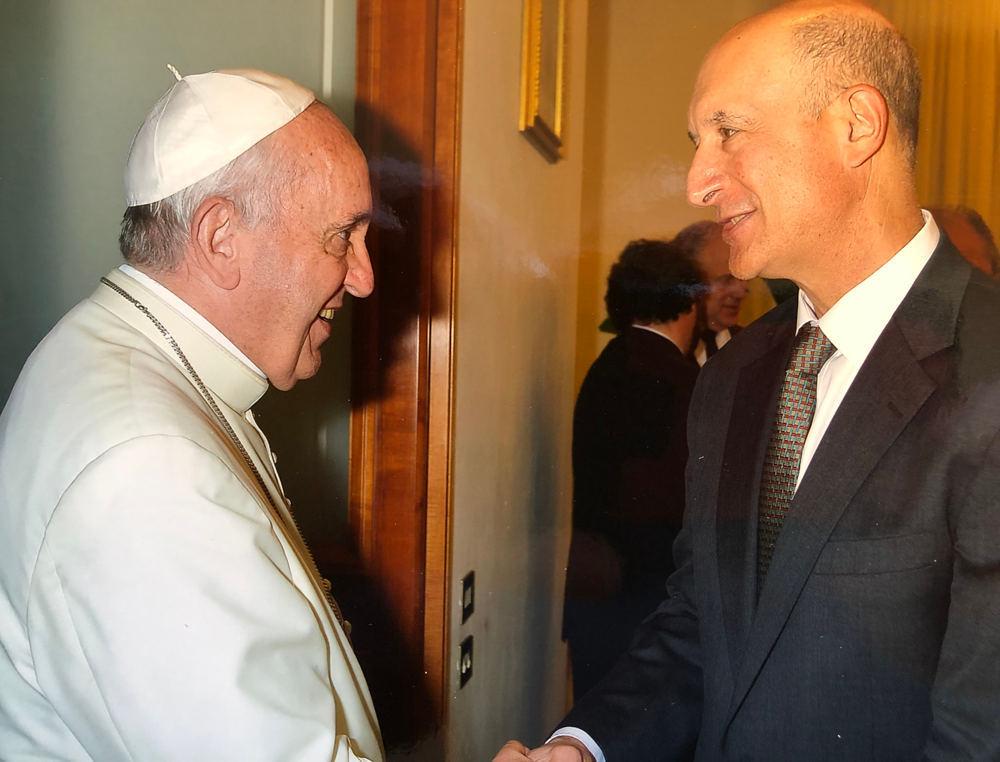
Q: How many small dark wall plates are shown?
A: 2